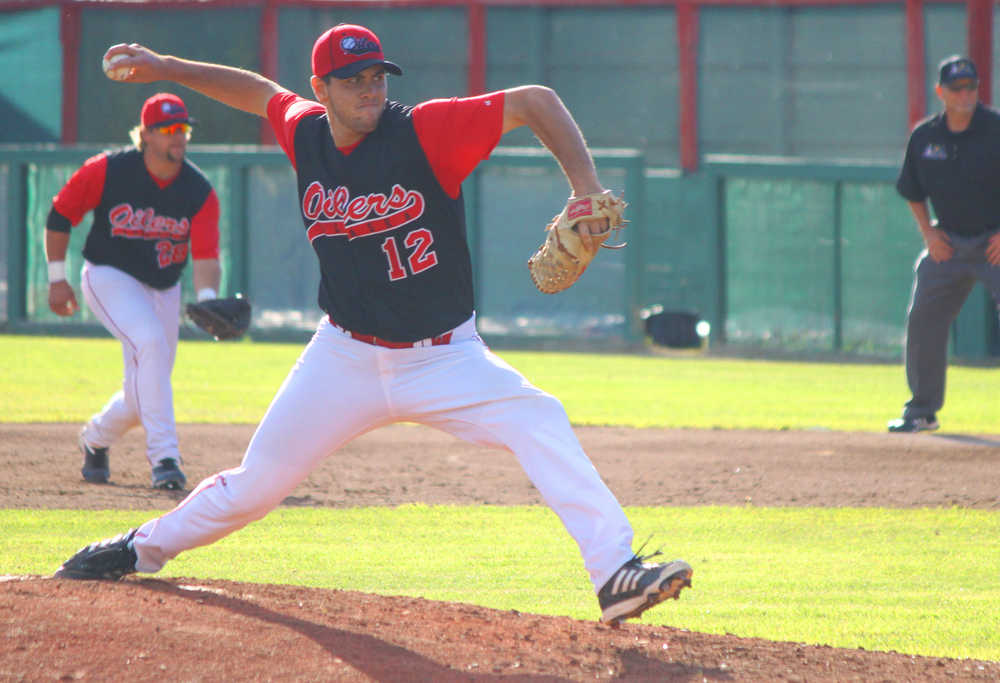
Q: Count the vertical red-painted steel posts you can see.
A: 6